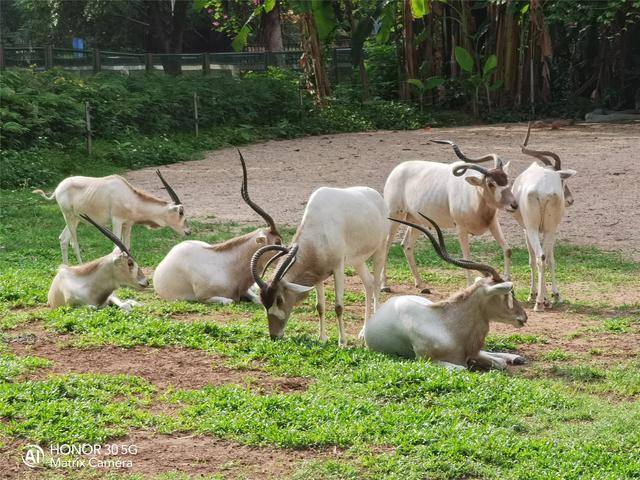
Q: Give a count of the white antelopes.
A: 7